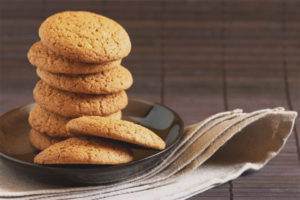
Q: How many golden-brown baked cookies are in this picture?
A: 8